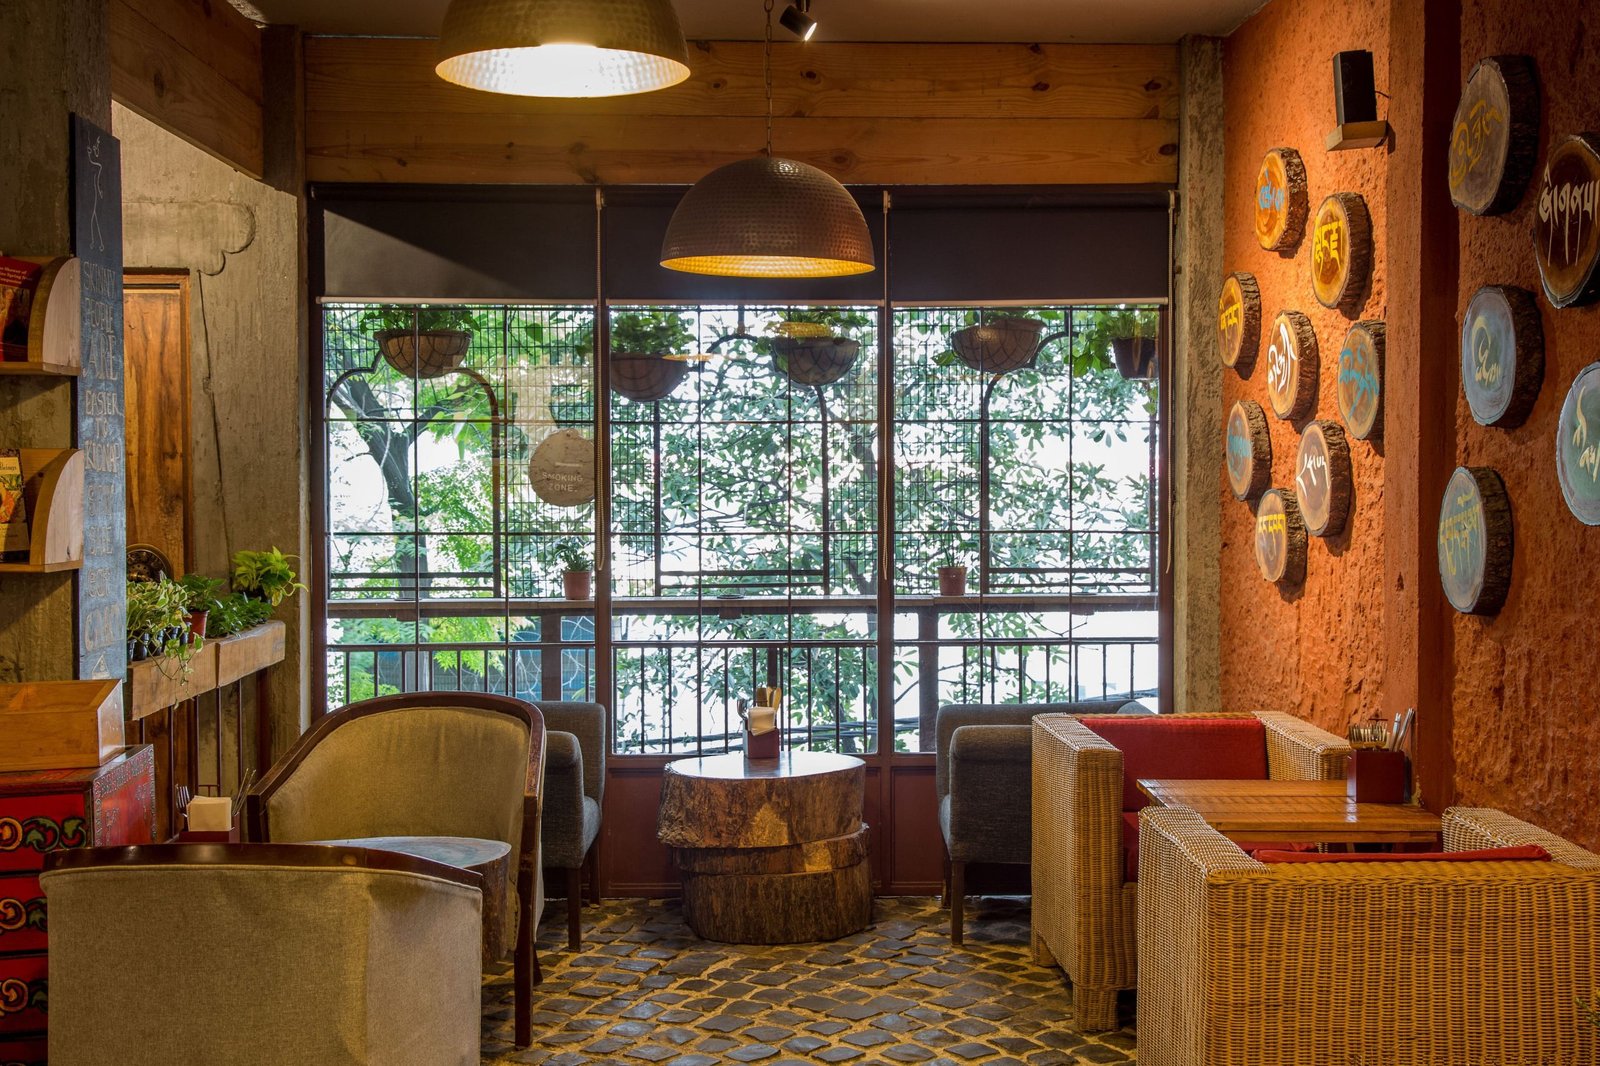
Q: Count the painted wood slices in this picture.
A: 13